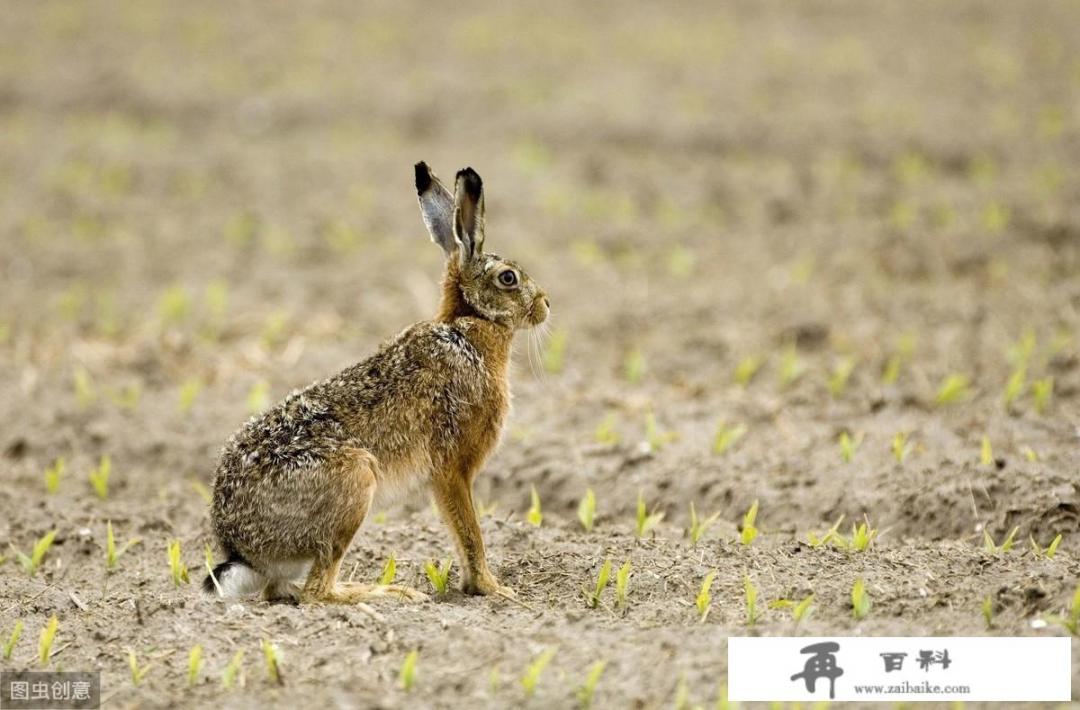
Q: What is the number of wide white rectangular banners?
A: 1